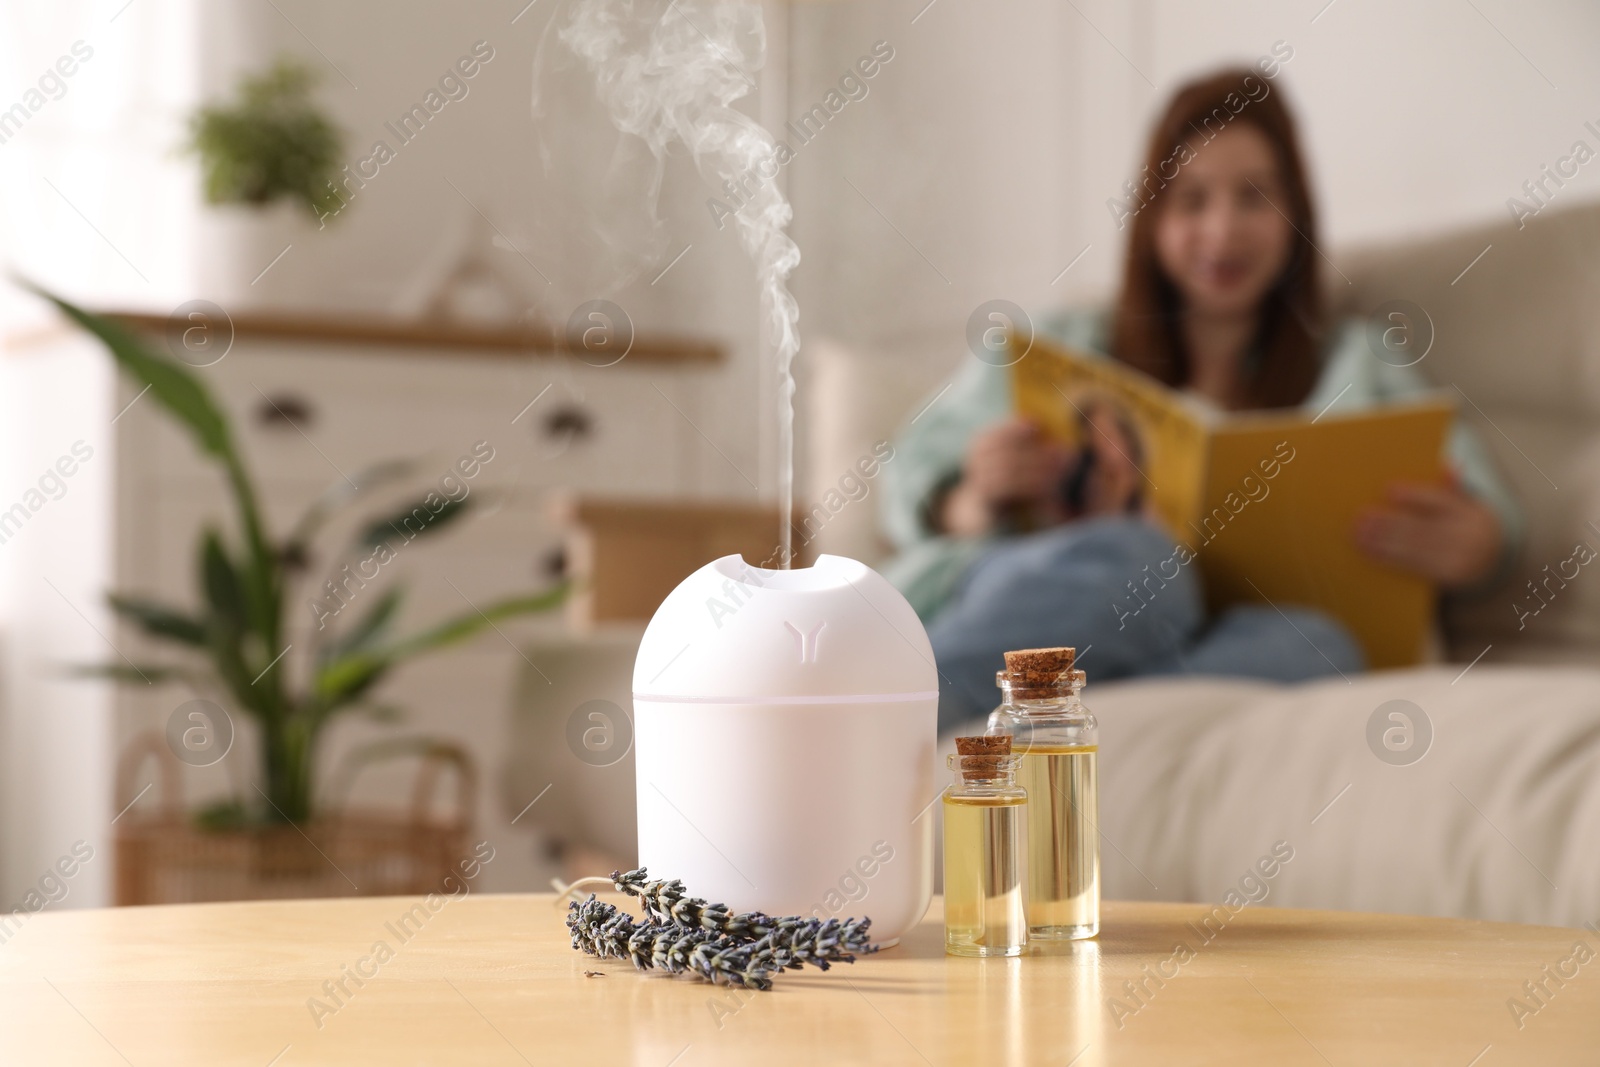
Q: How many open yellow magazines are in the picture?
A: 1